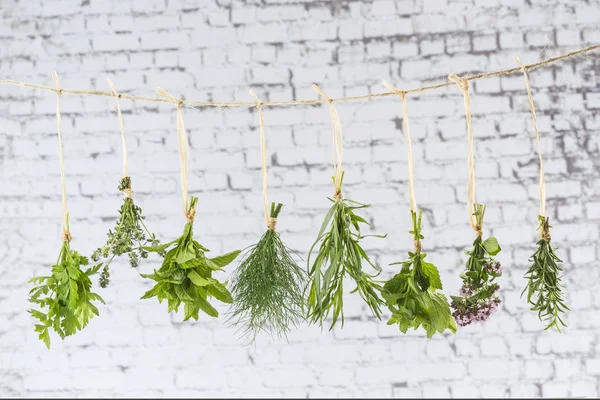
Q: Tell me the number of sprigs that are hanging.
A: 8